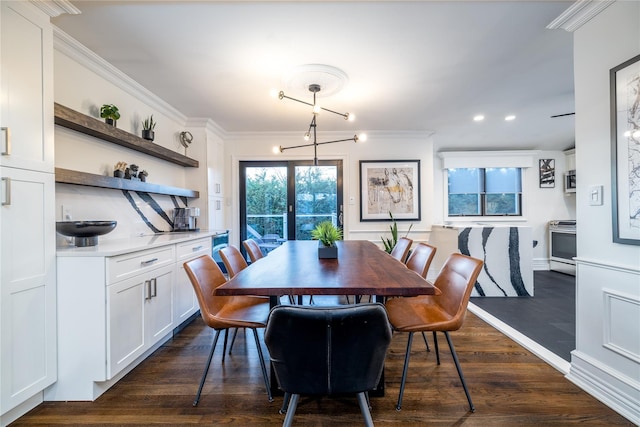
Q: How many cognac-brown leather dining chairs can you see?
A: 6